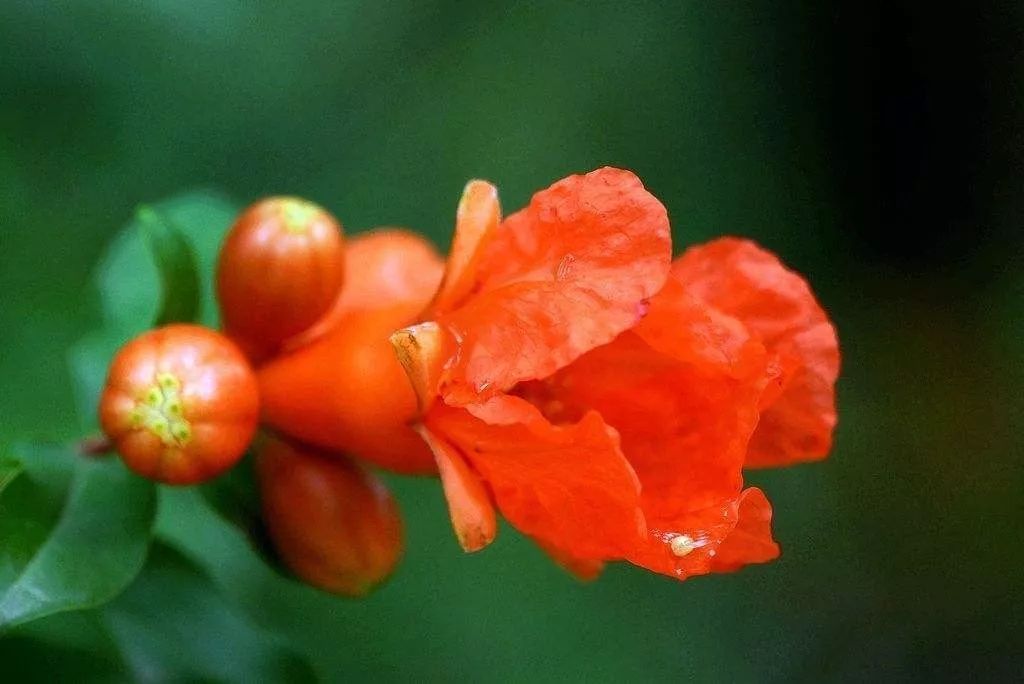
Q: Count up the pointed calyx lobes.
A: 3